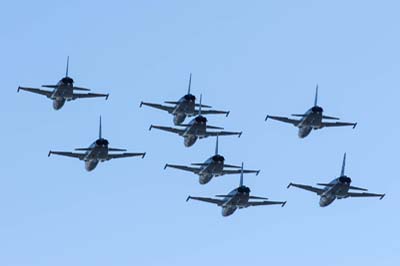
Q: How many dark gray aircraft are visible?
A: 8